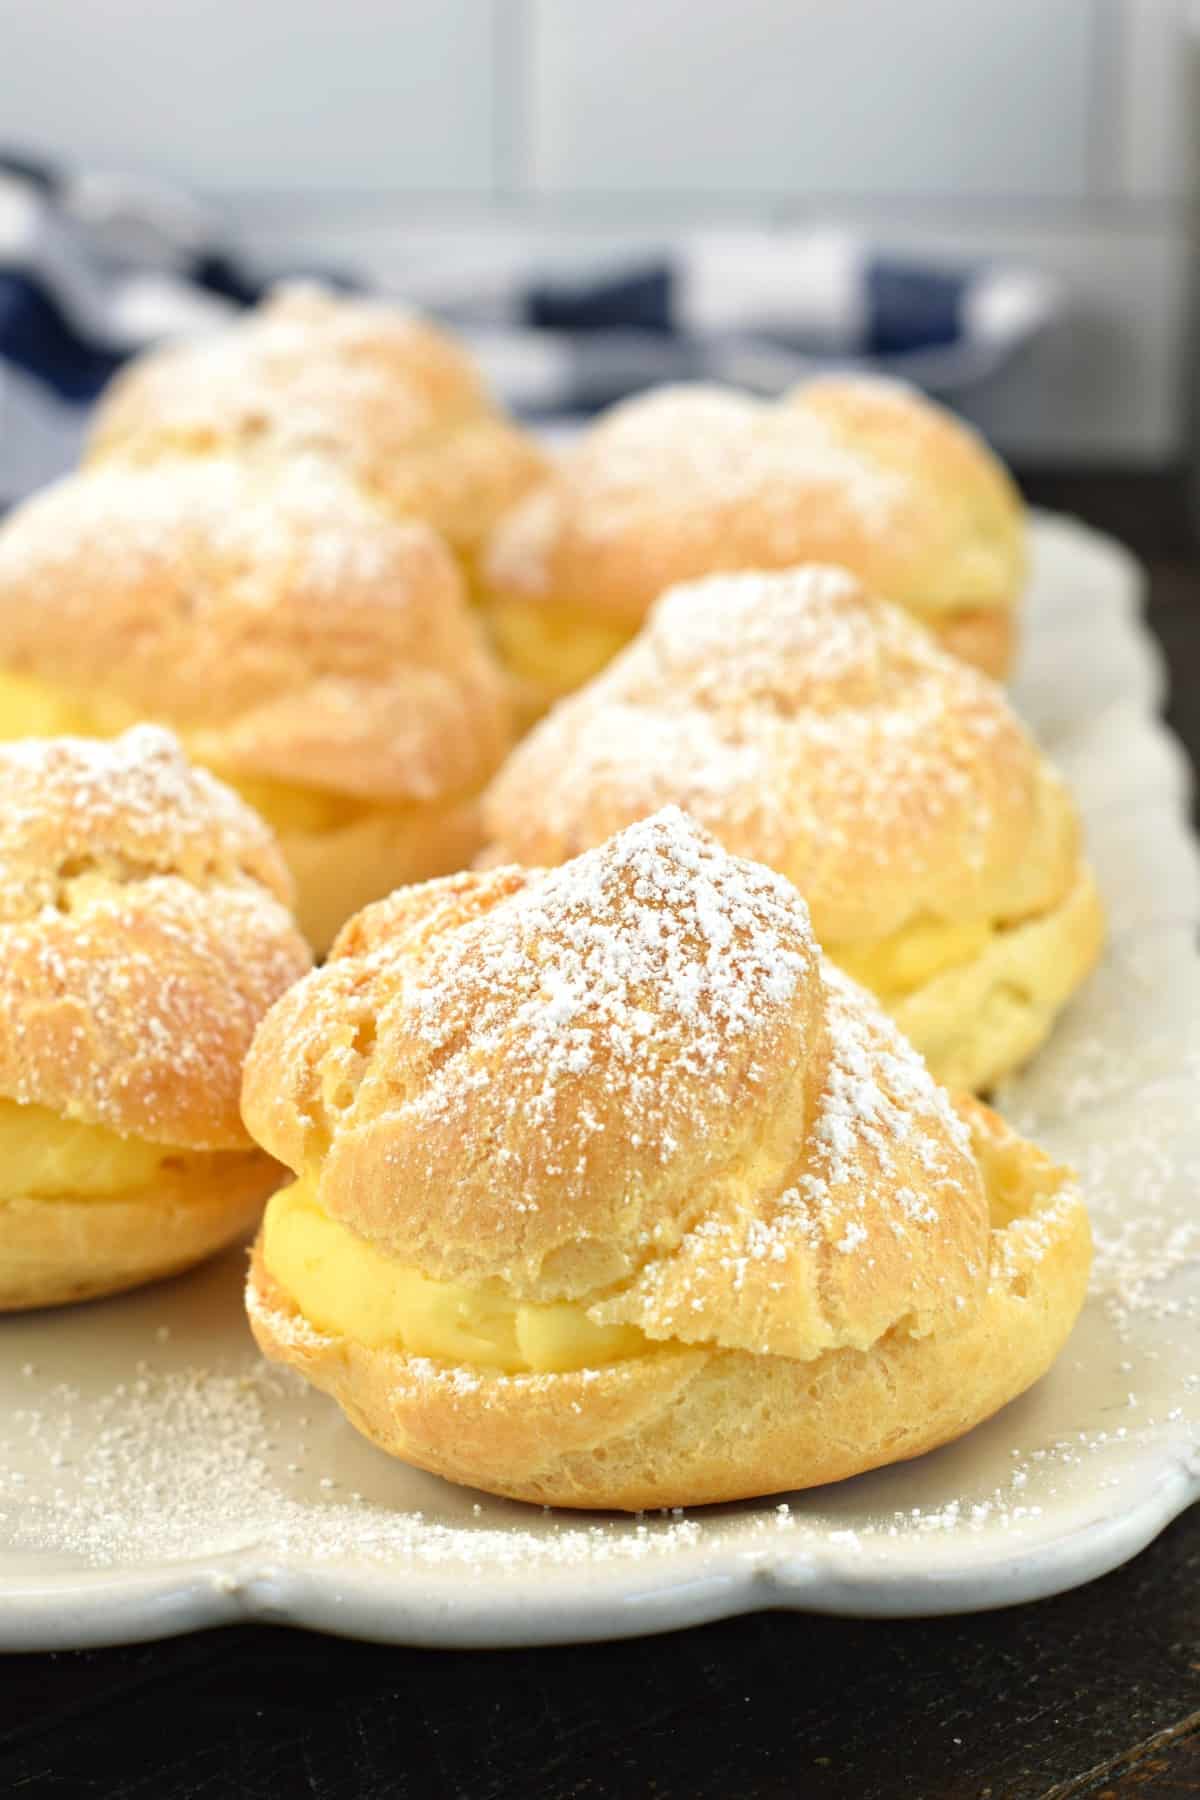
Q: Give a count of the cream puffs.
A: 6